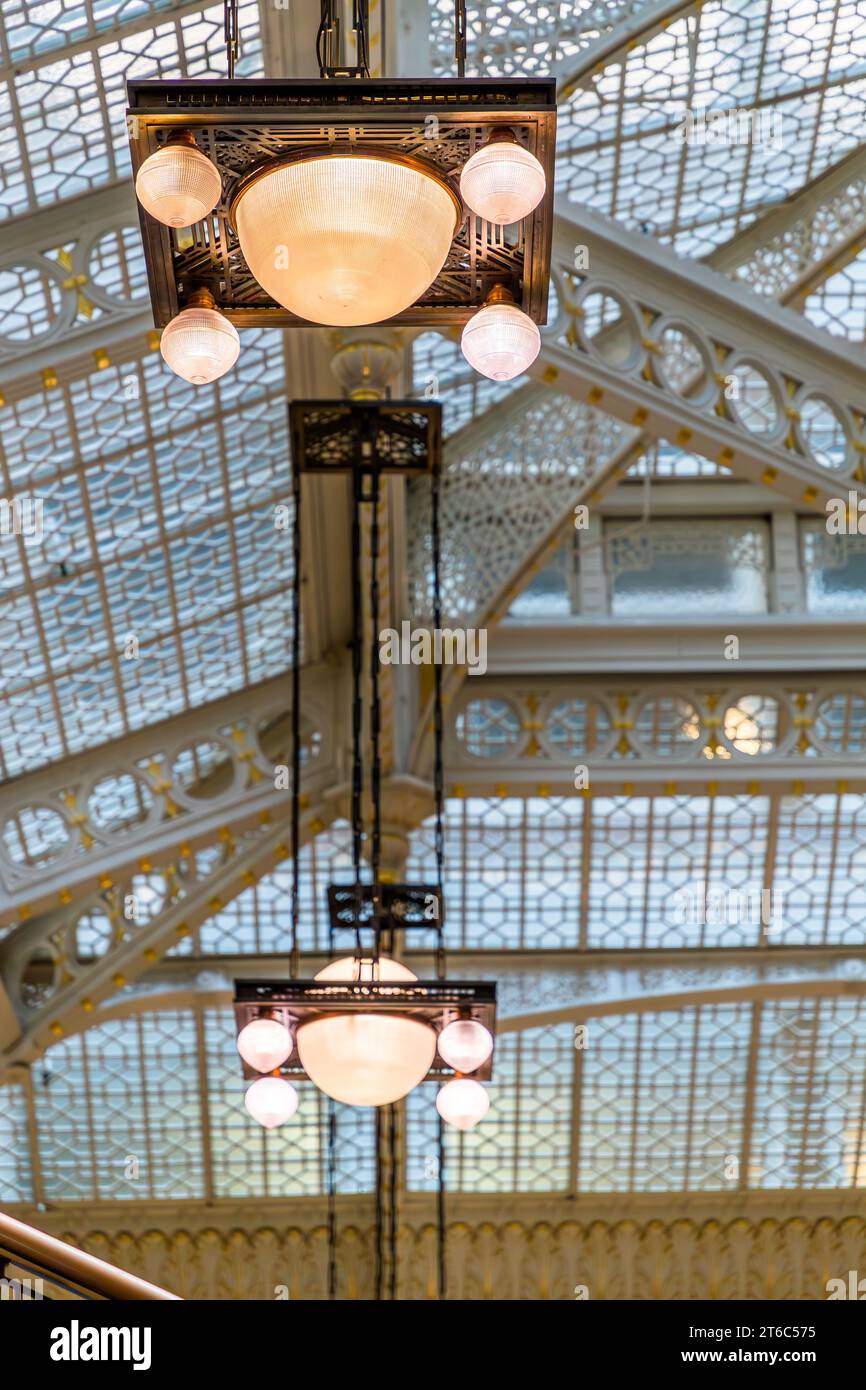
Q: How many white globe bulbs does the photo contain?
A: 8